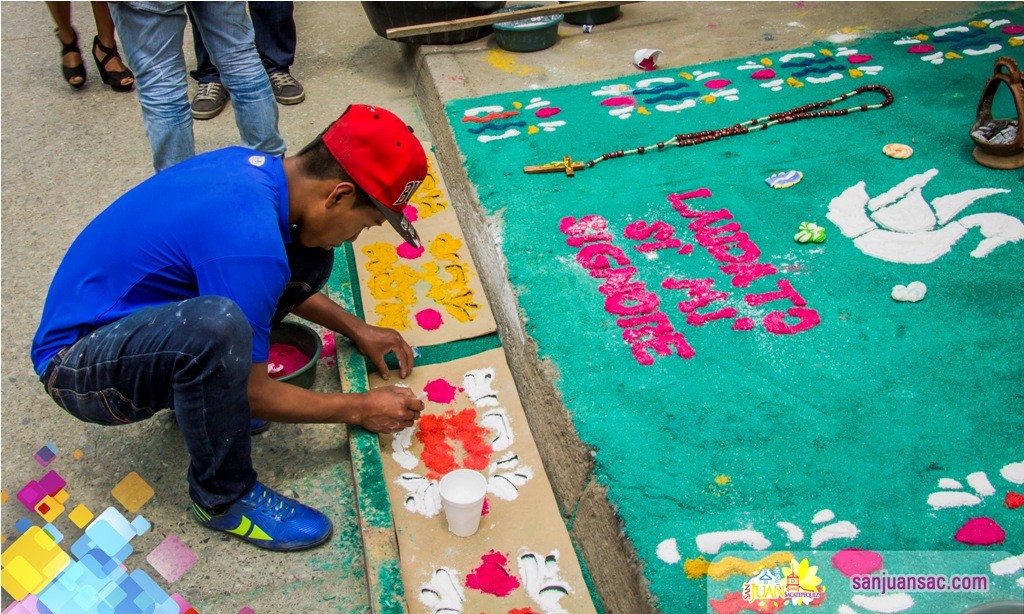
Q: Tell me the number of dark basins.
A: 4